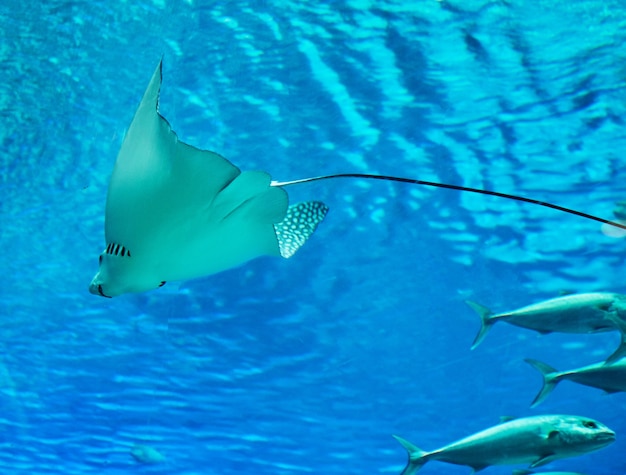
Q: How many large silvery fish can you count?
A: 3